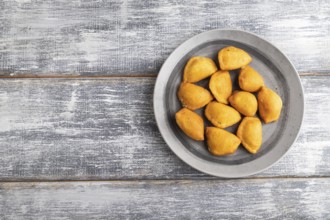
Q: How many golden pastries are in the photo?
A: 11